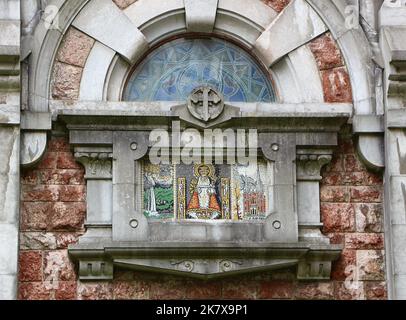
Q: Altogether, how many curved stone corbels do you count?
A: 2